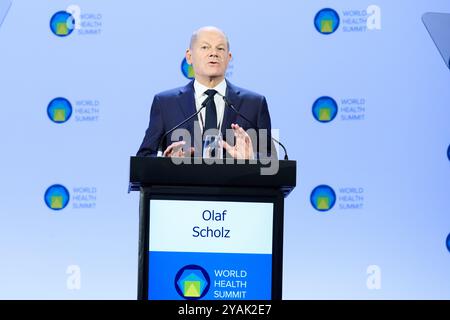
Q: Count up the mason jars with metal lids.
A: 0